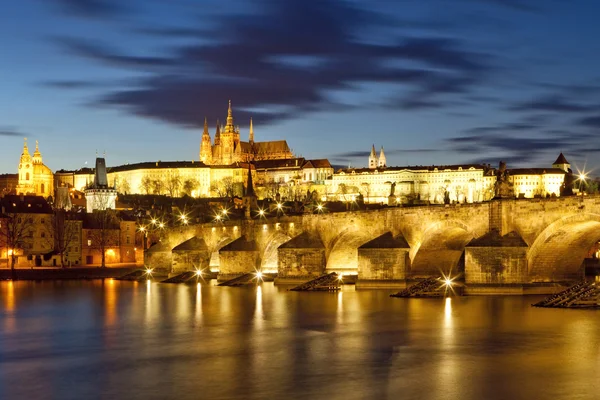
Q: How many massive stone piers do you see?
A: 6